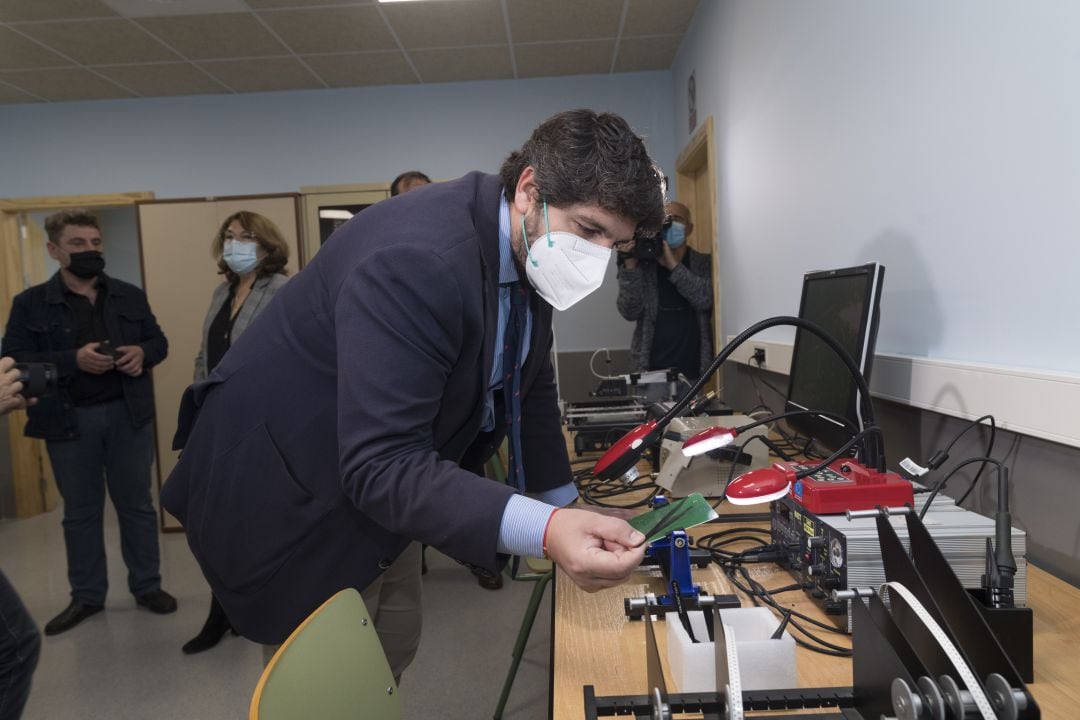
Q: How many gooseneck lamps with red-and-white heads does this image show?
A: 2